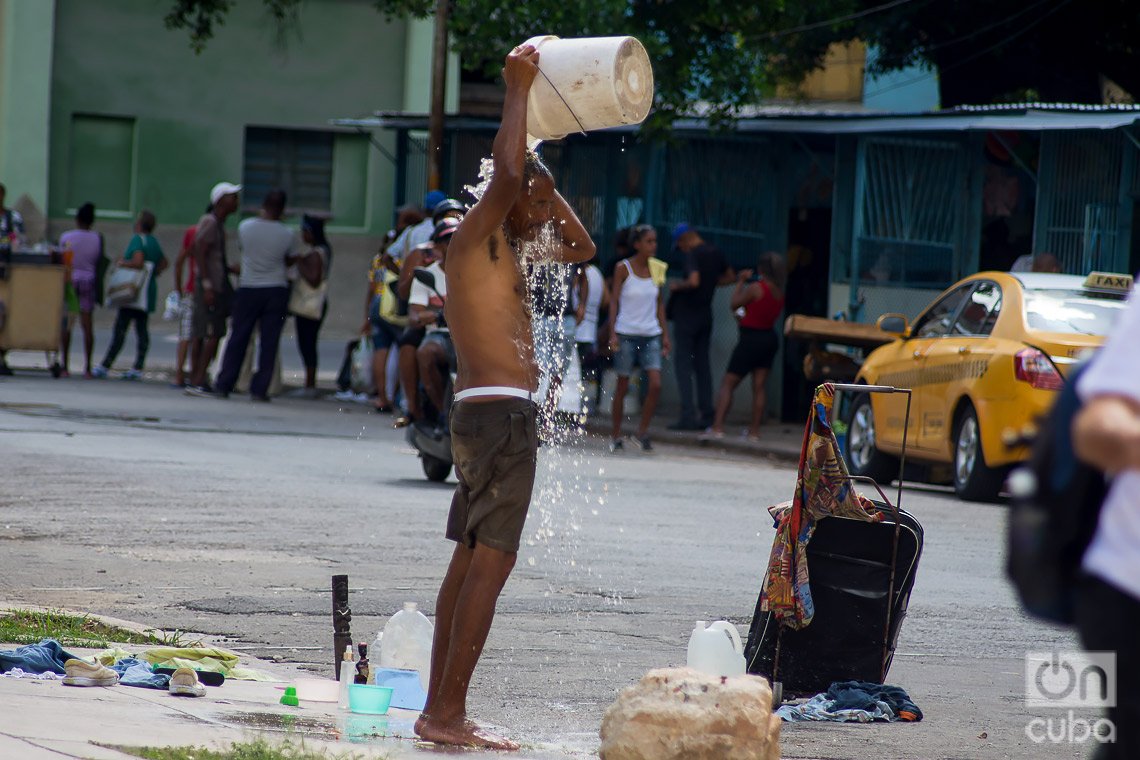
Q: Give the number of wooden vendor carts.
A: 1